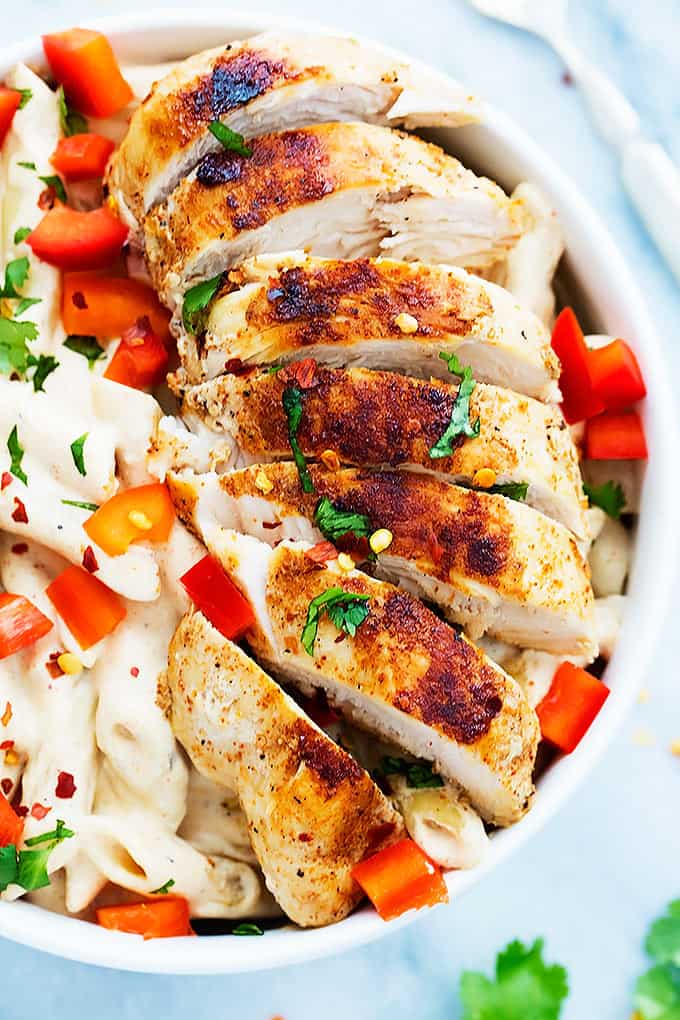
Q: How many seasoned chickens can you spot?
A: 7